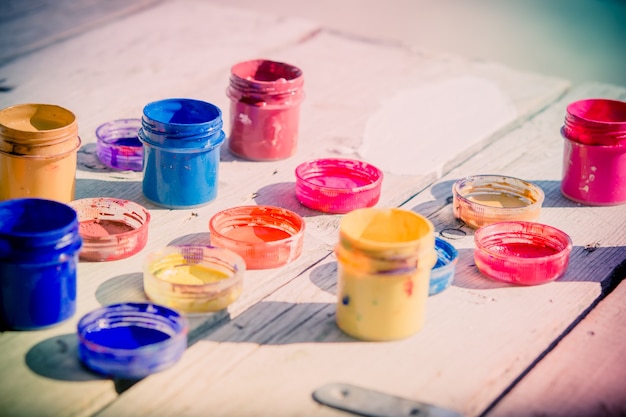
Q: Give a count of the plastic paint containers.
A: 6